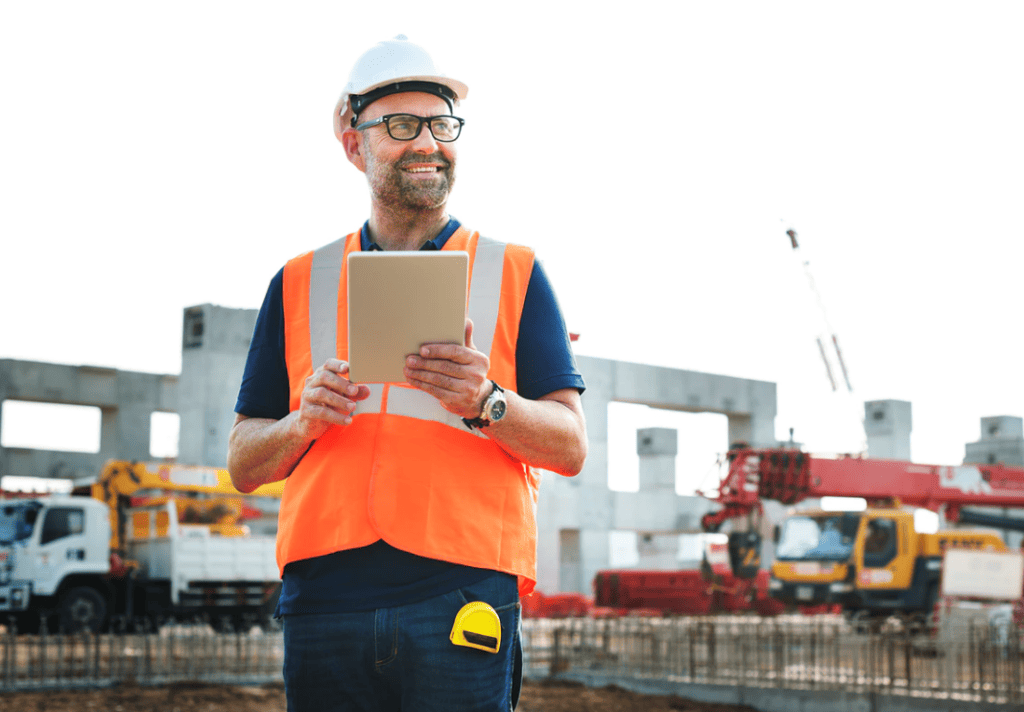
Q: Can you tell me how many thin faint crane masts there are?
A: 1